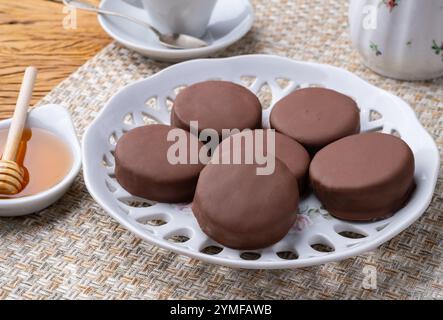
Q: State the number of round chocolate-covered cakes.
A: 6